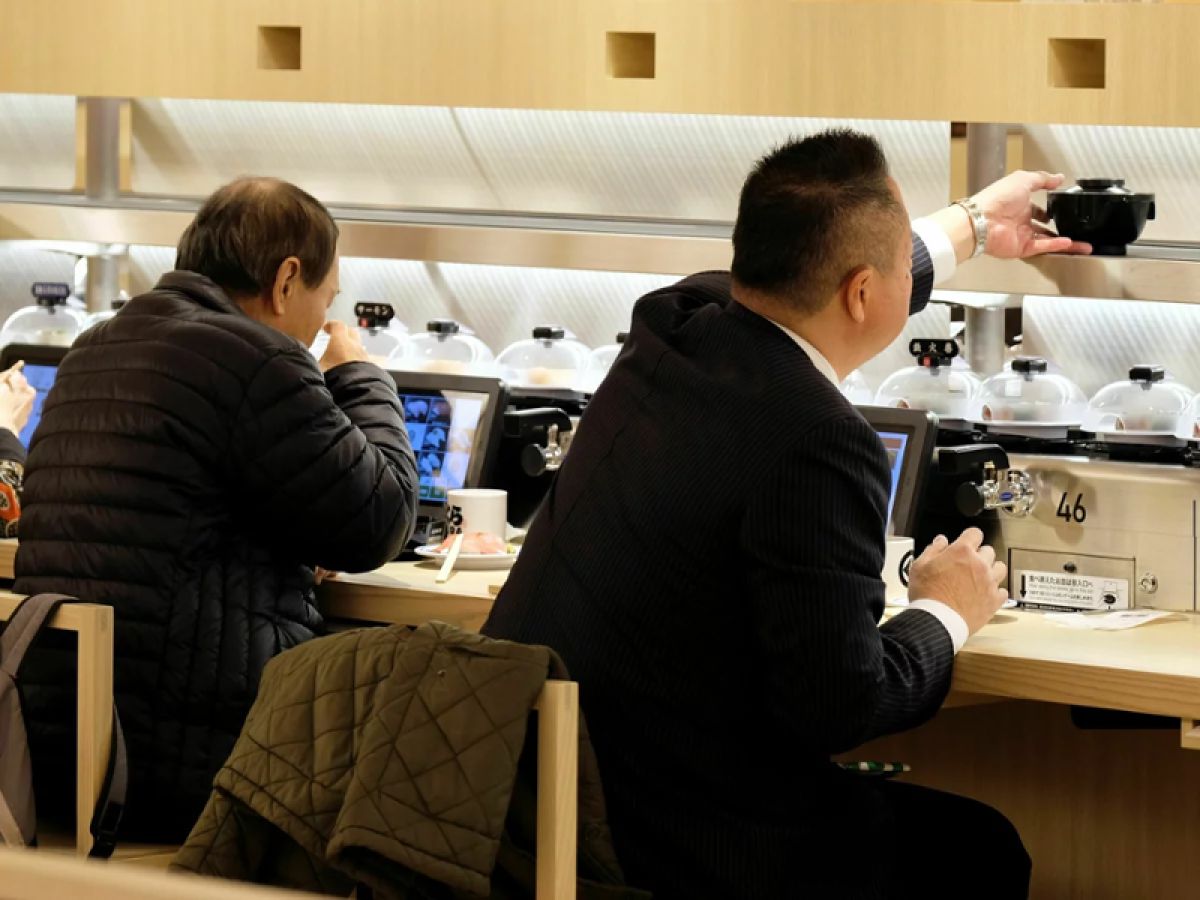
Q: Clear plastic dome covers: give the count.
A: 11